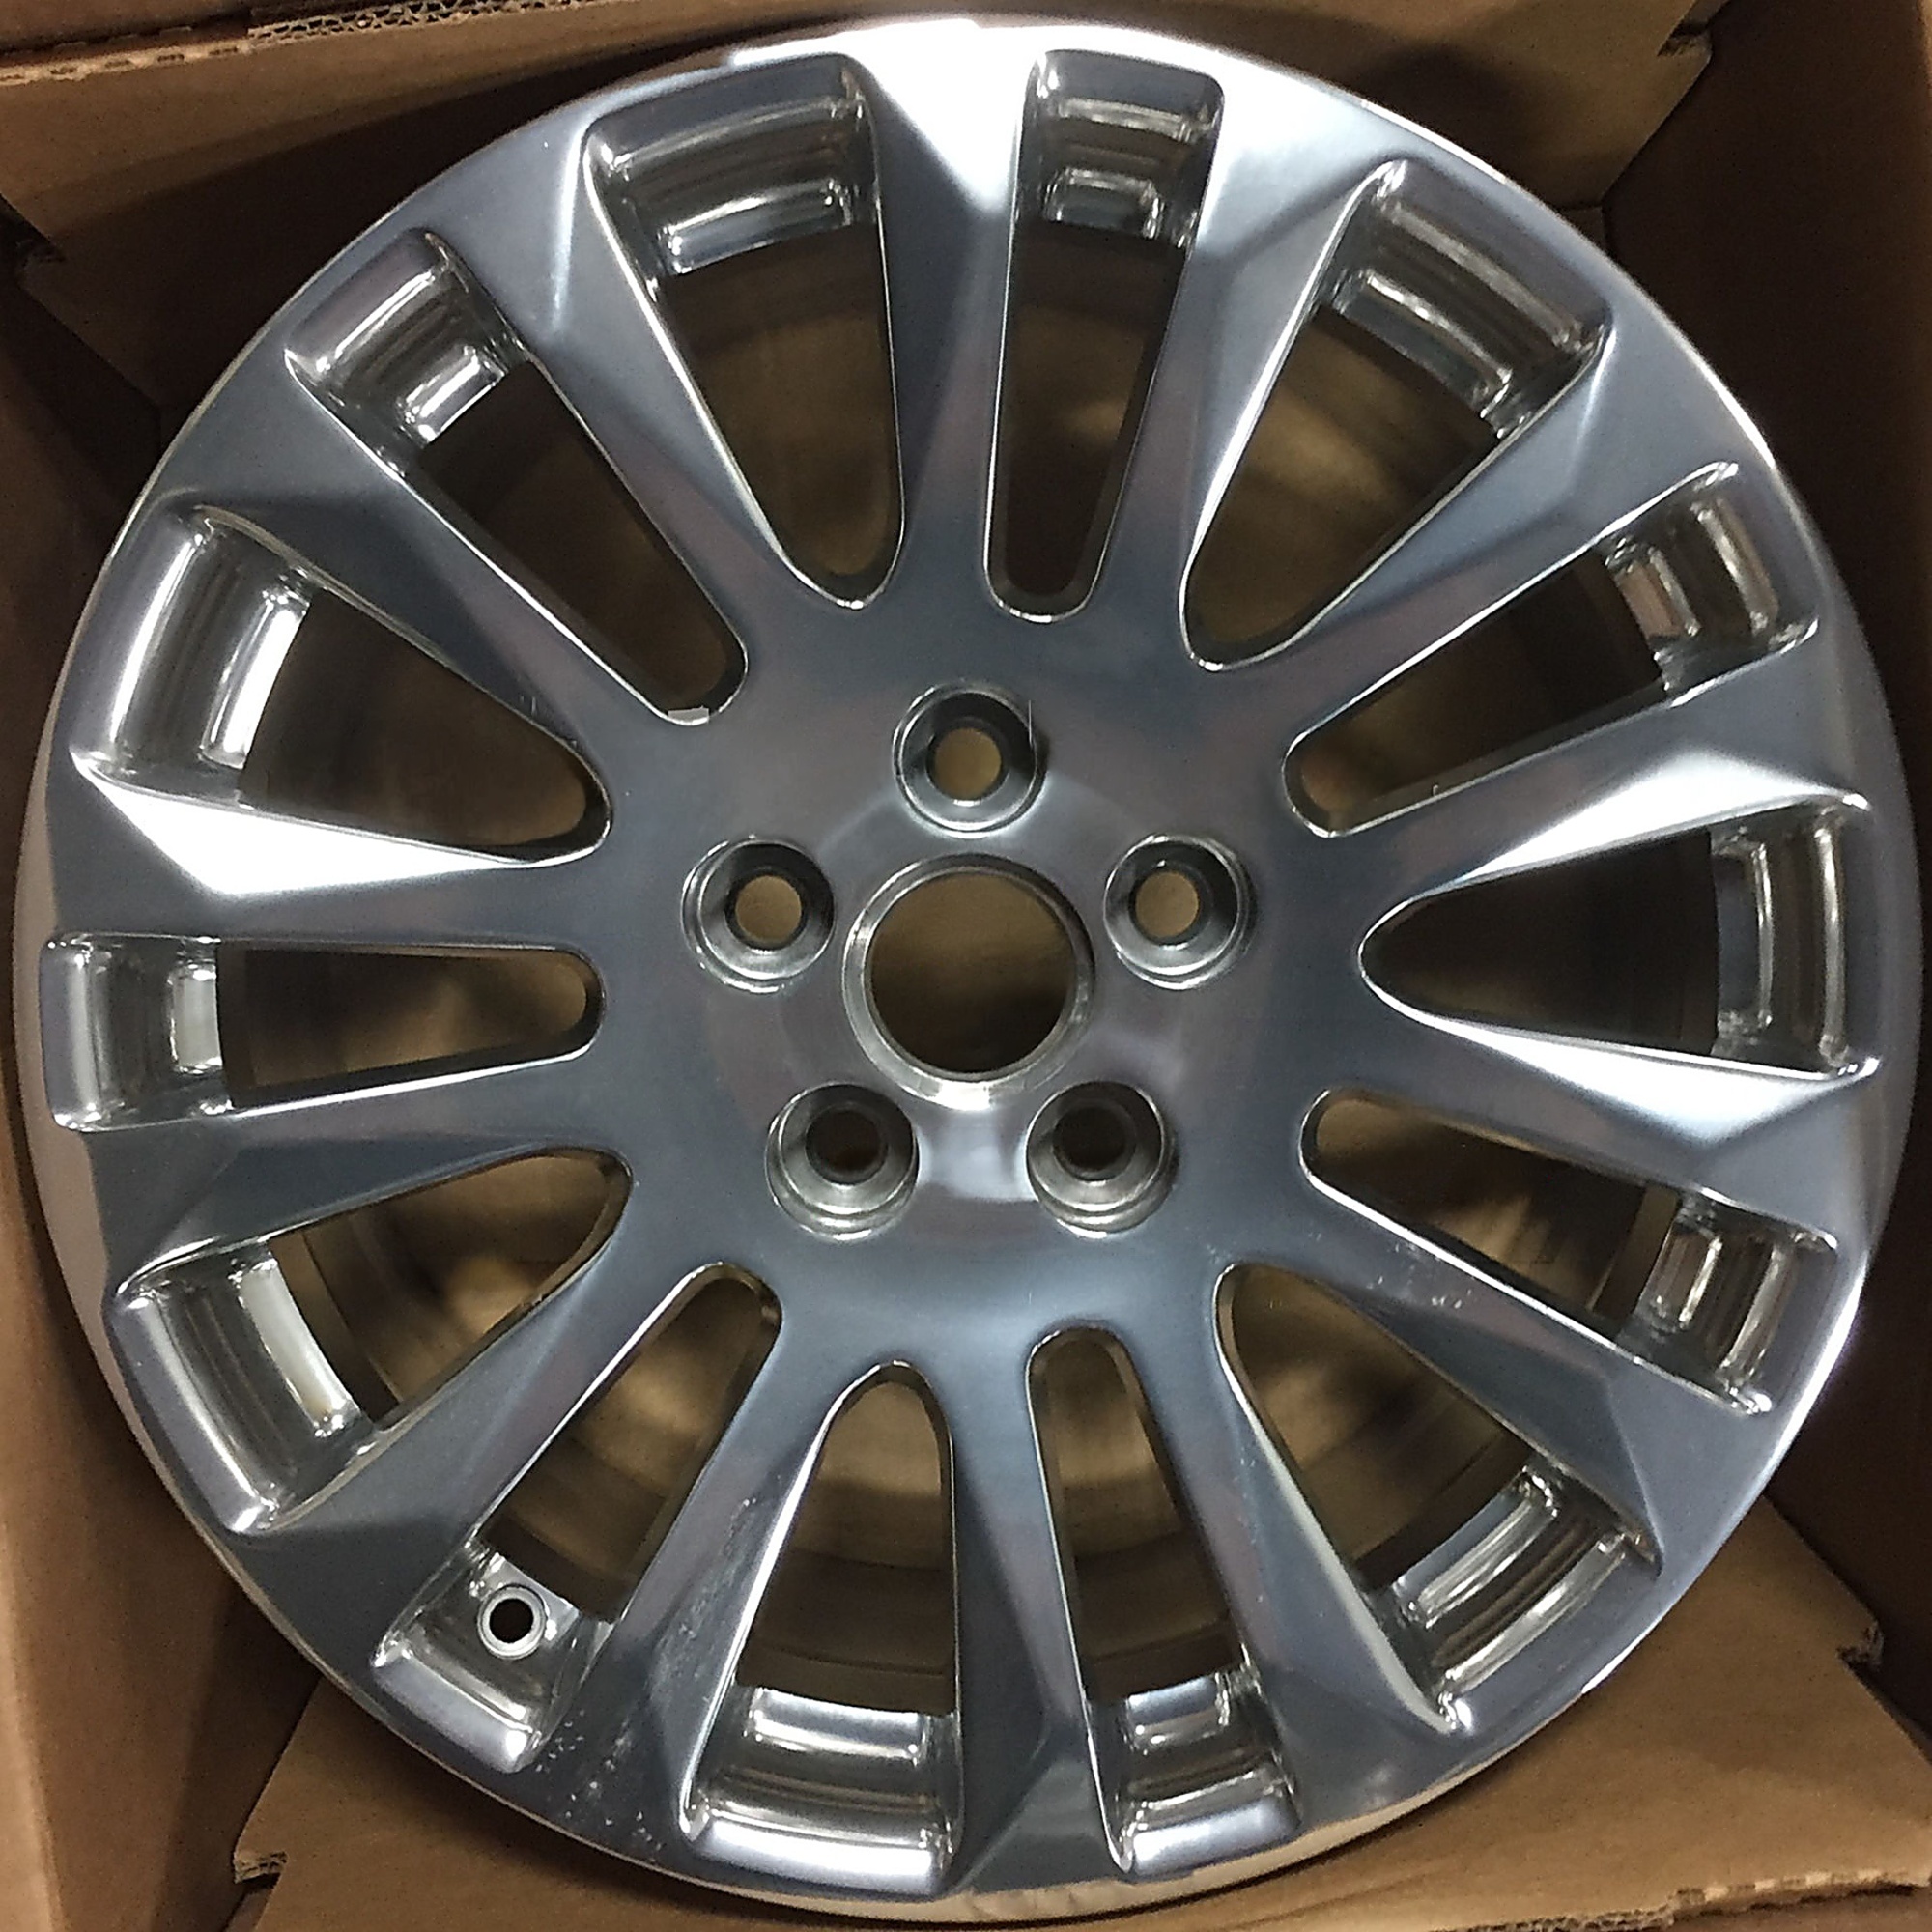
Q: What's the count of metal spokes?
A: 14